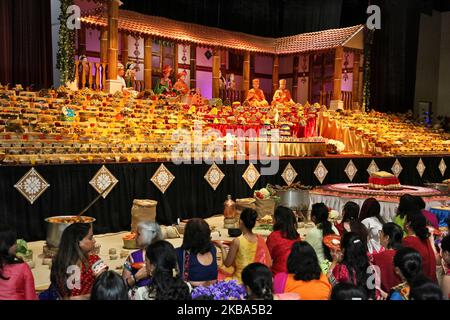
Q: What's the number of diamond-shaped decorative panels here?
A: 12